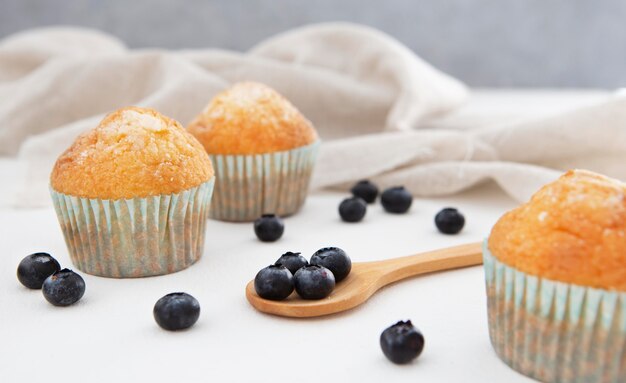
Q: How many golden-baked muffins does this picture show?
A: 3